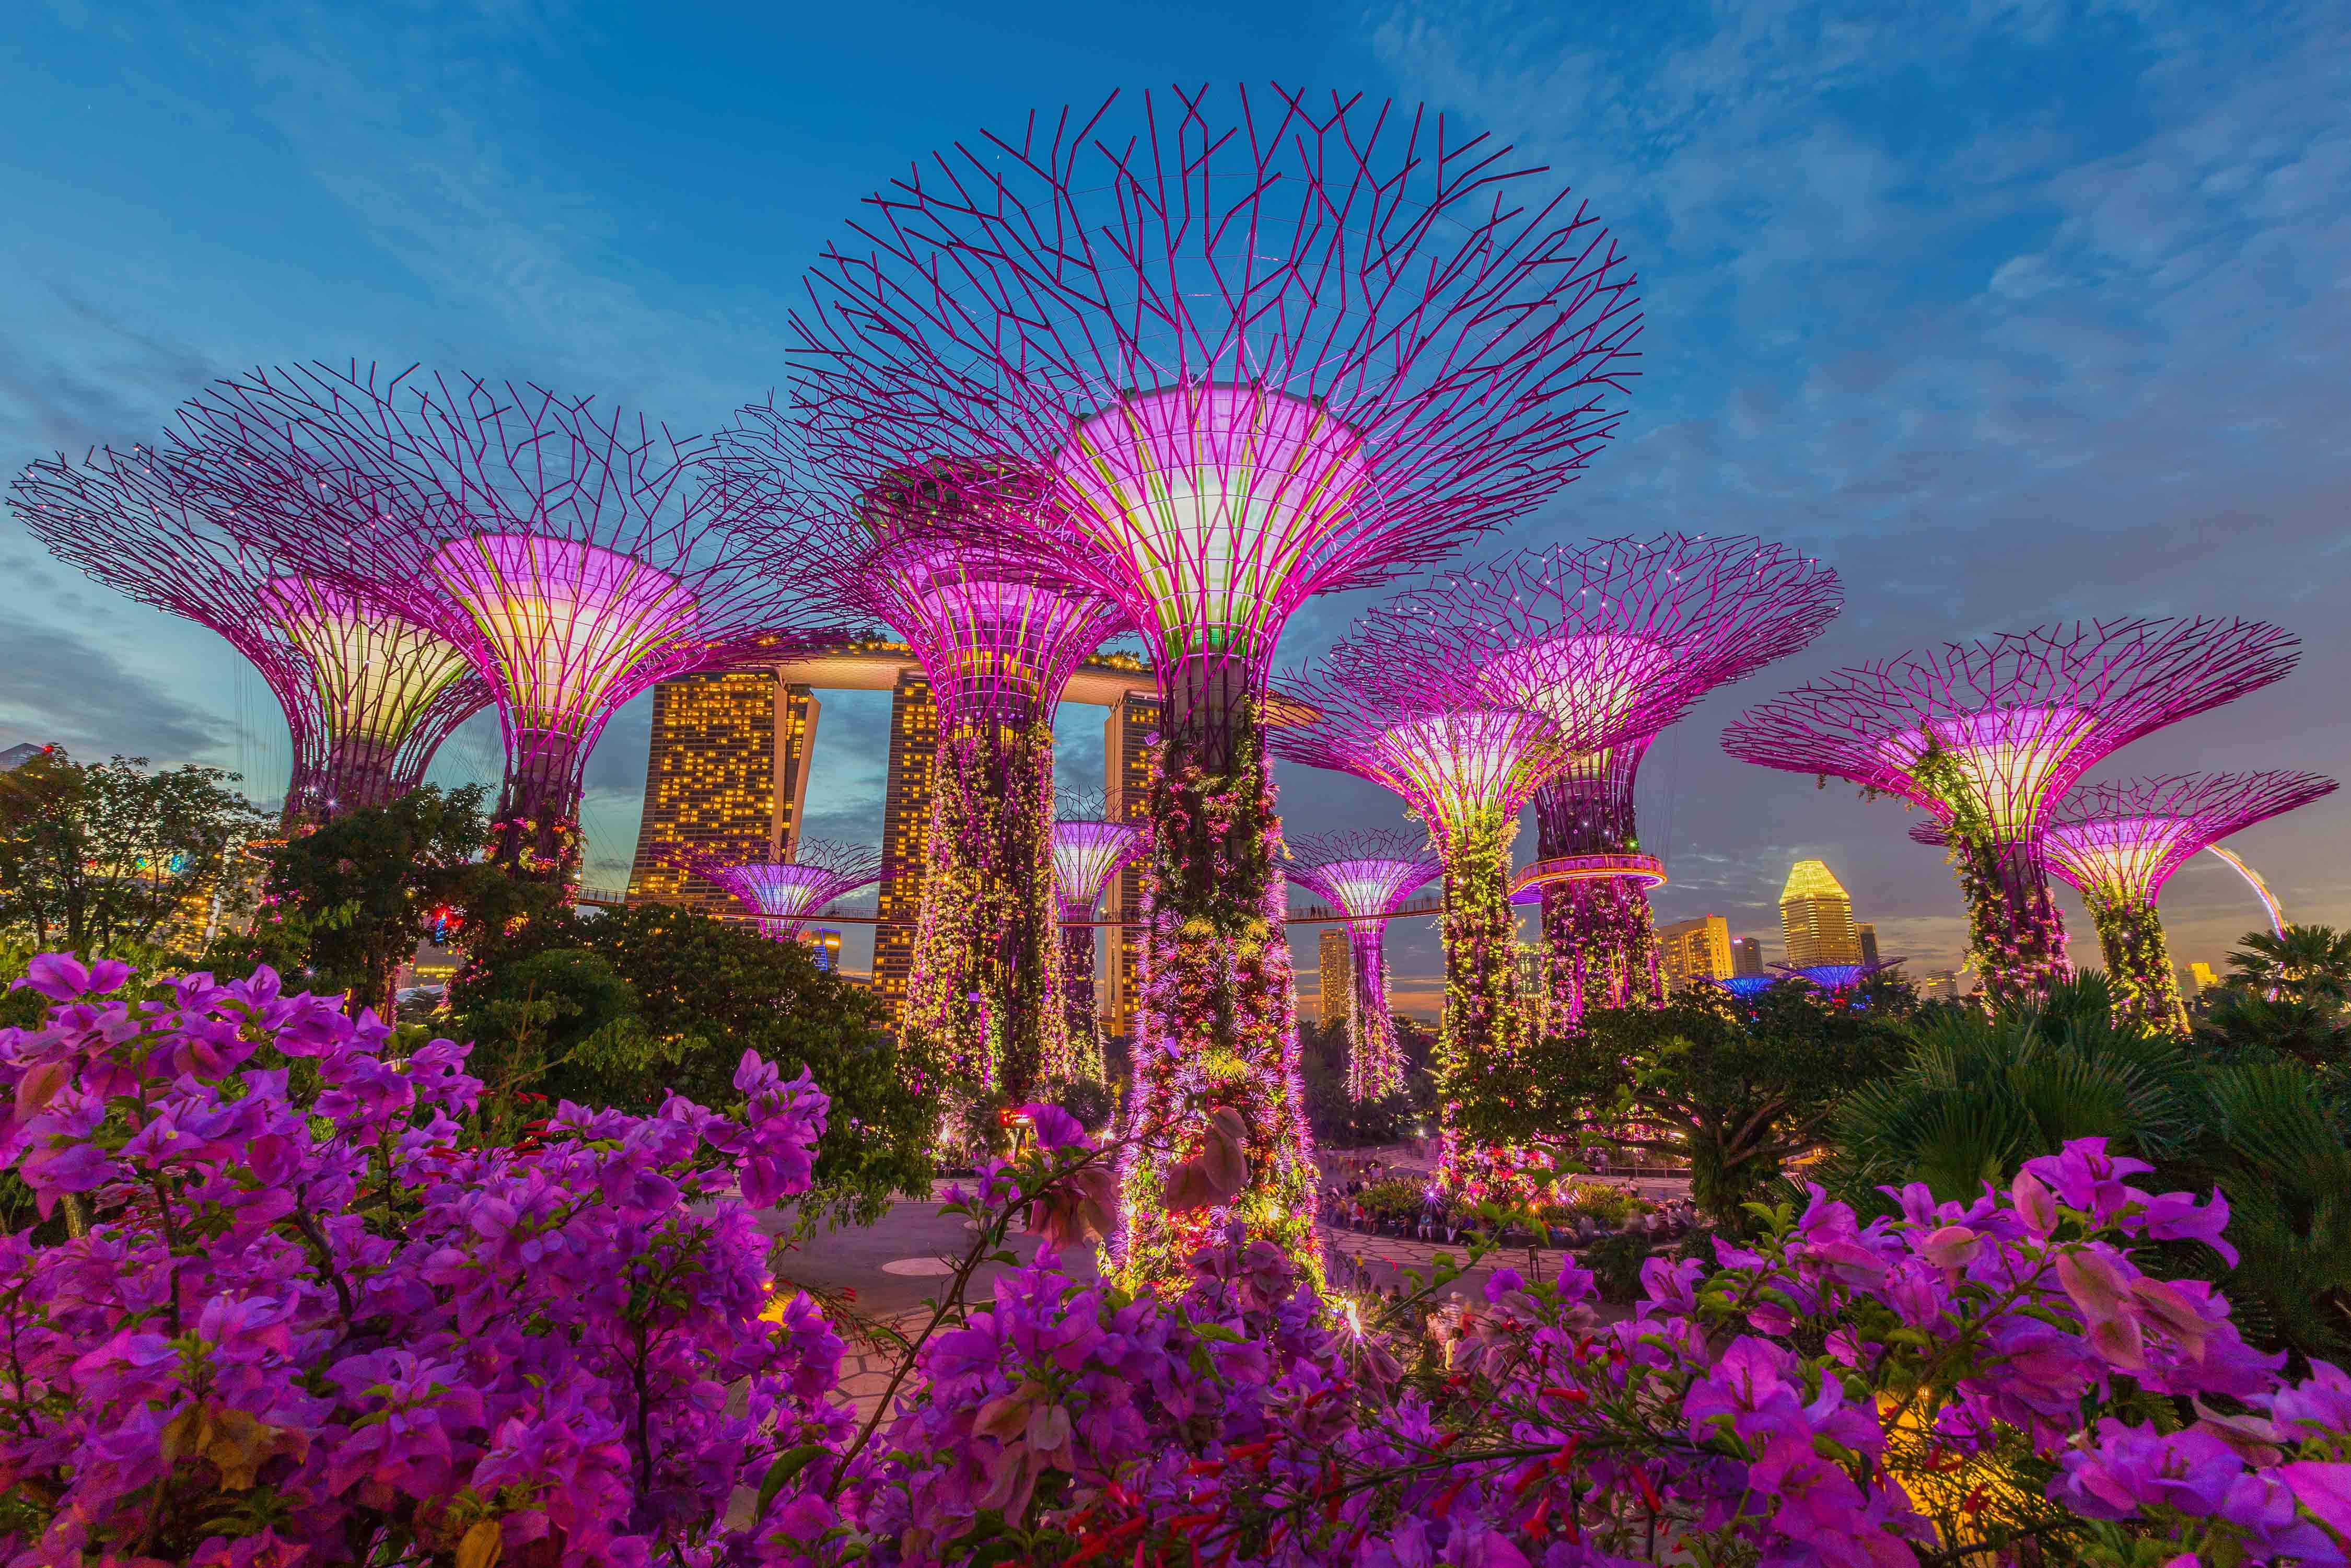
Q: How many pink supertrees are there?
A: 11